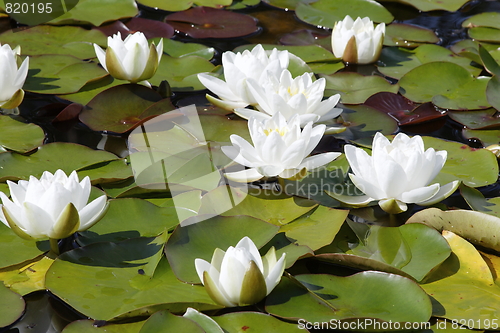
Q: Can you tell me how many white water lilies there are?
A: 9